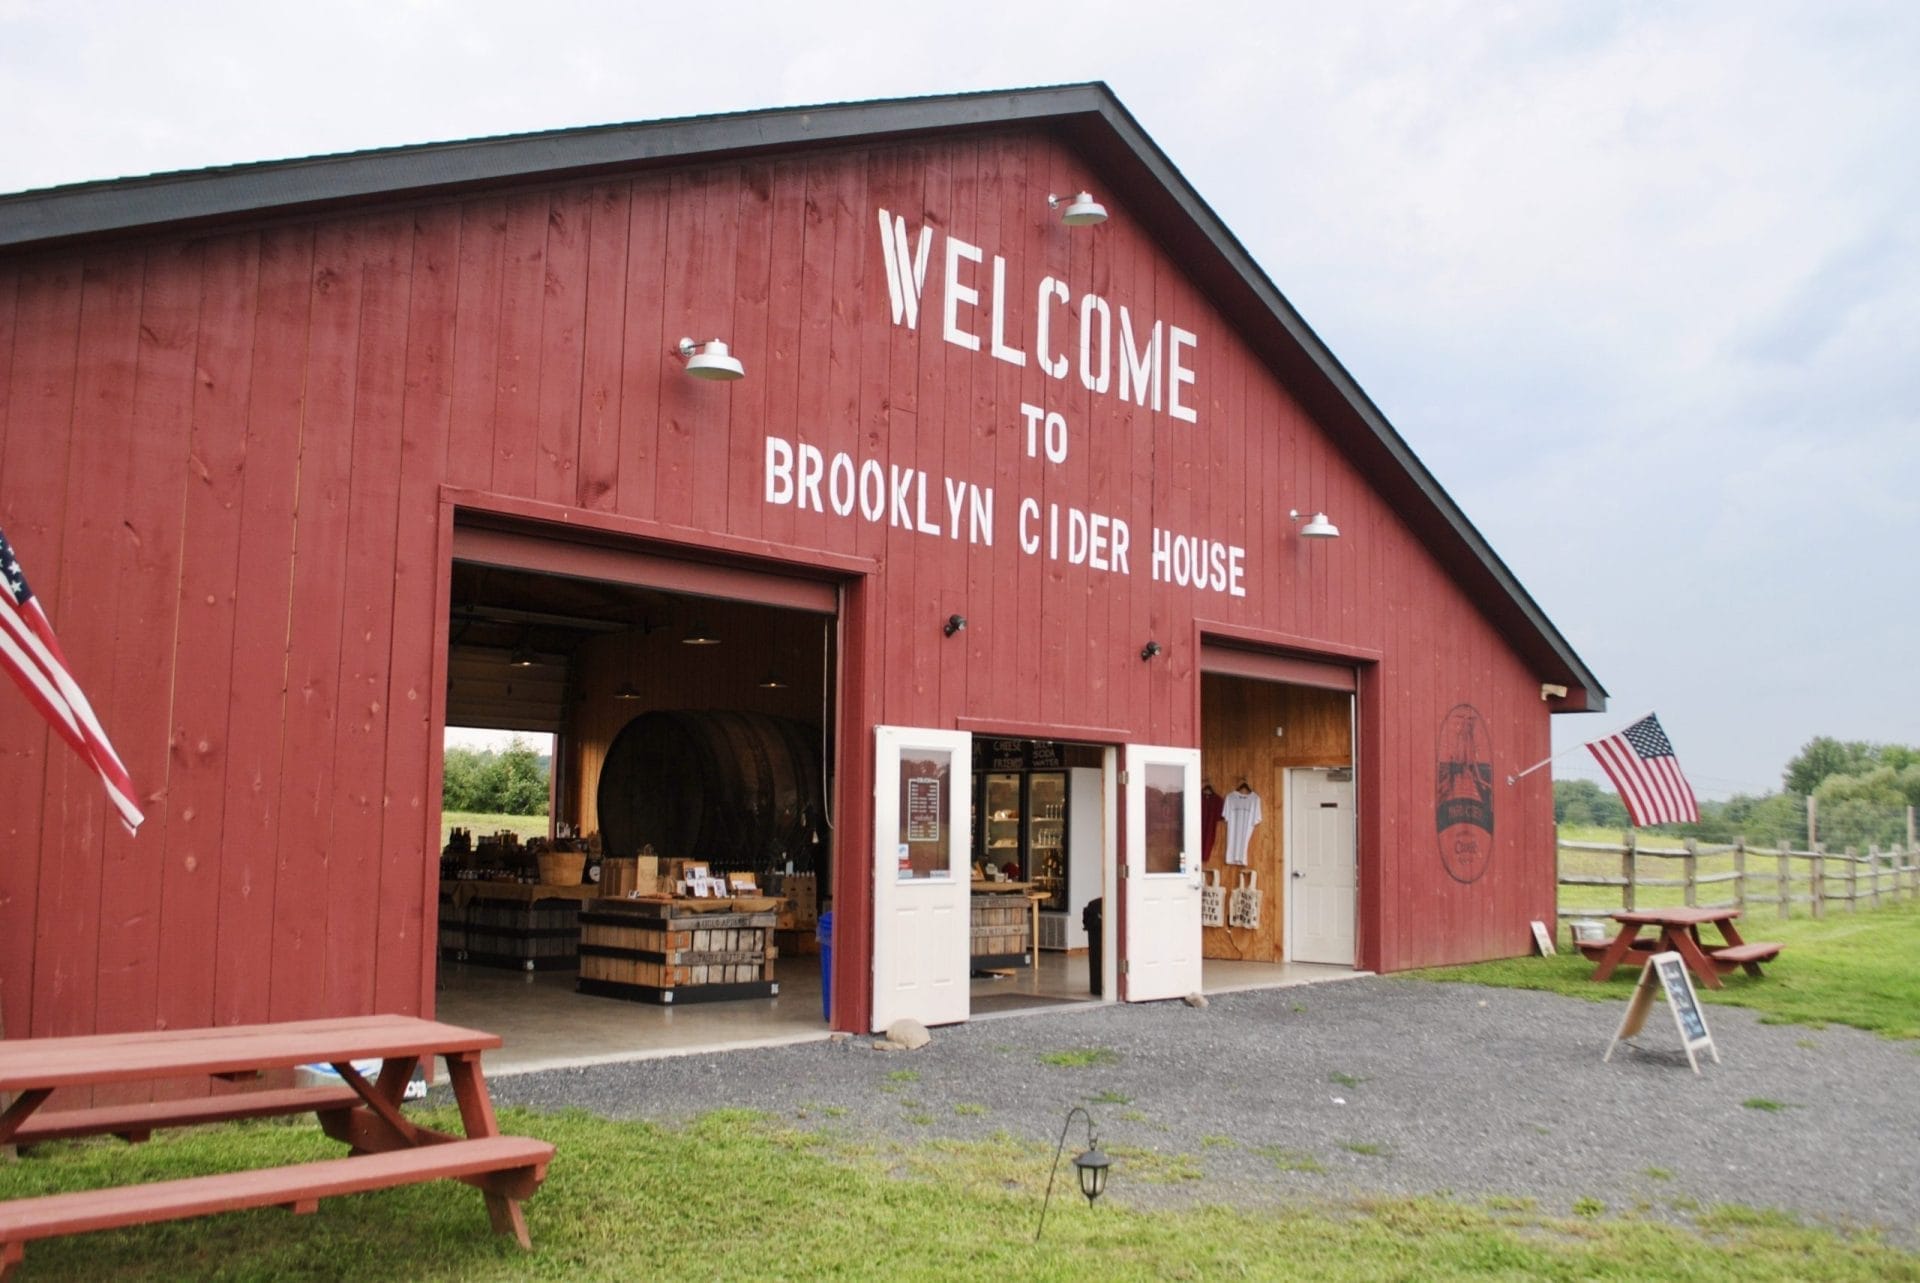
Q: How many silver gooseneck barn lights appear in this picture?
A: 3